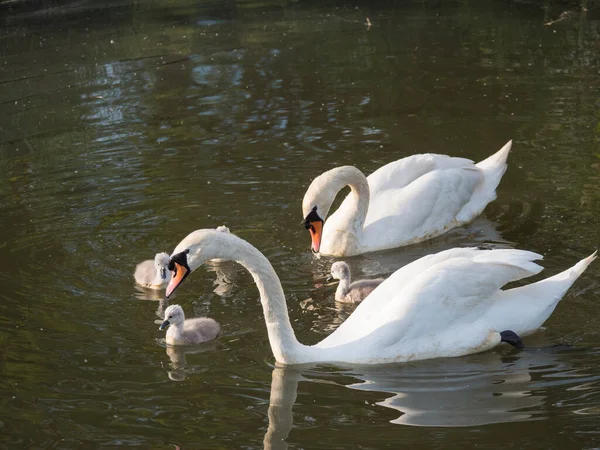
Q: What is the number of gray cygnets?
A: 3